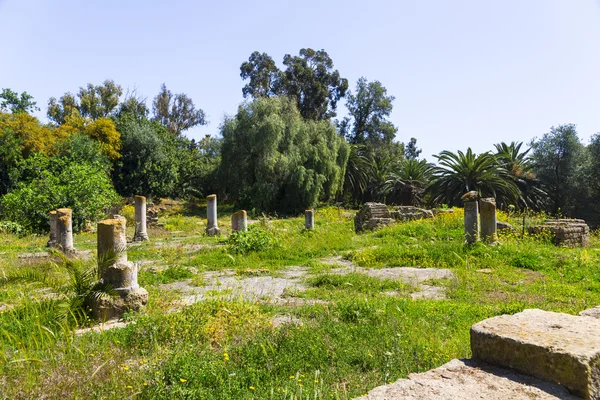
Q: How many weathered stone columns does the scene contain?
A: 9